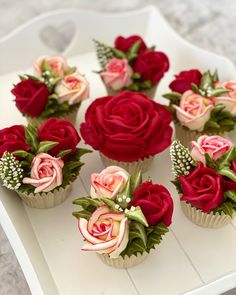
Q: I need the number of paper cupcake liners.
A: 7